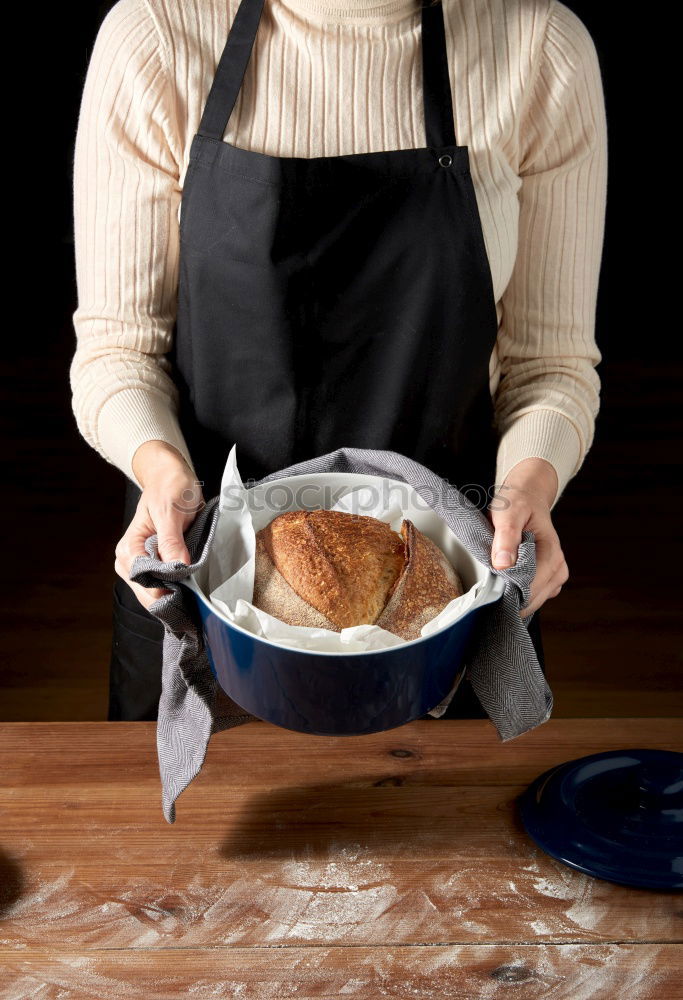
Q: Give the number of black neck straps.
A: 2